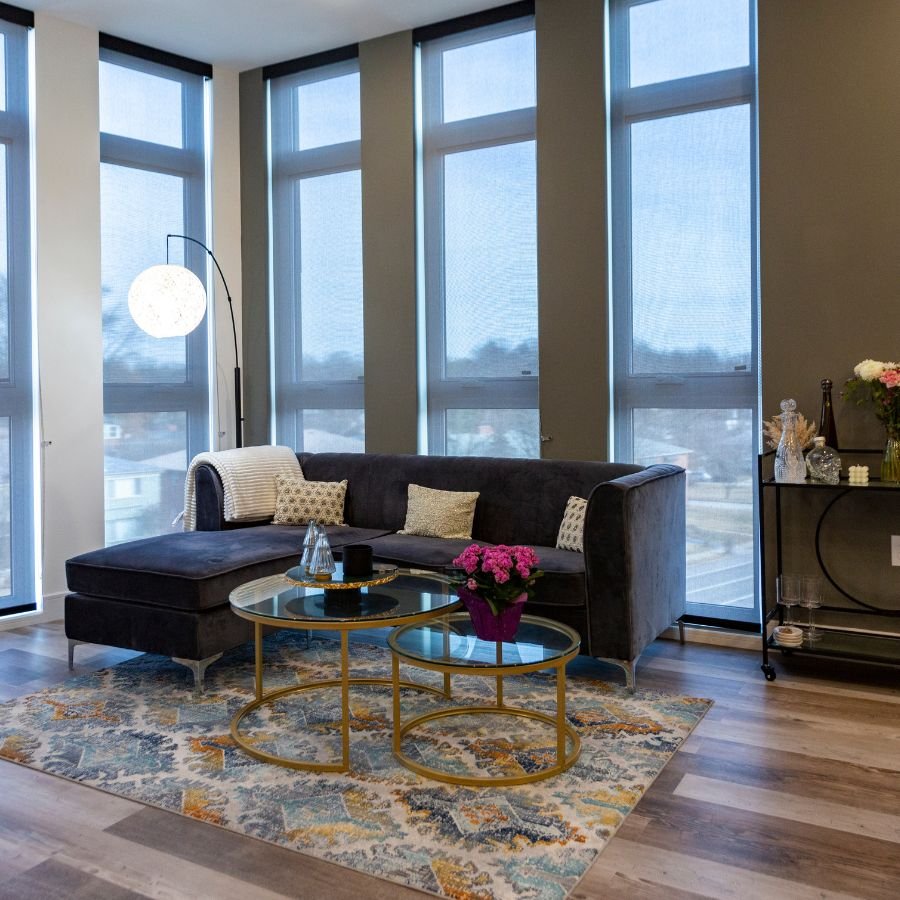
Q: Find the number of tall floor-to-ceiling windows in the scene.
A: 5